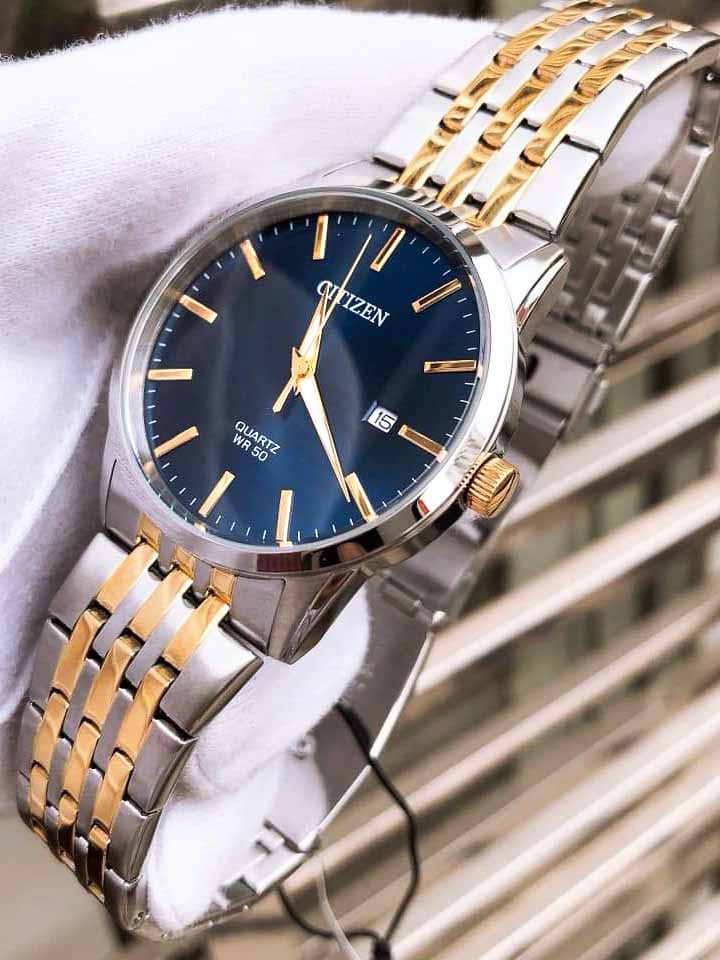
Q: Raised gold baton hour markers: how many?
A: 12